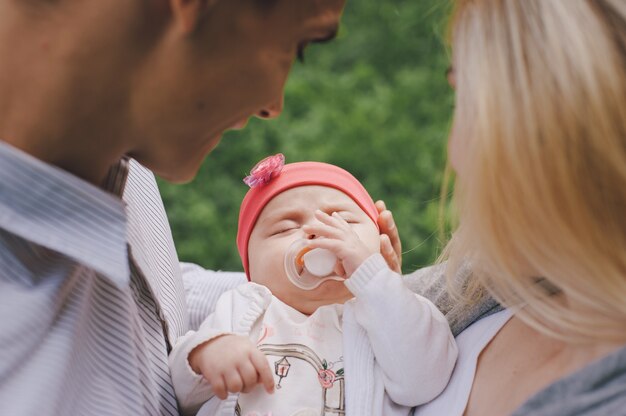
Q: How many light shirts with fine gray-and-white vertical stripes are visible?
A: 1